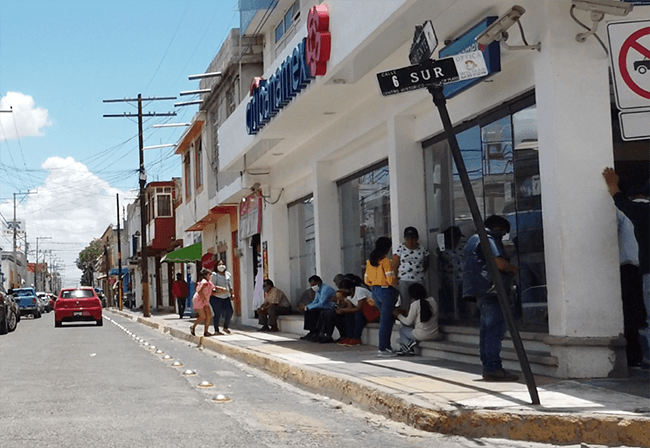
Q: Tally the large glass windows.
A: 3